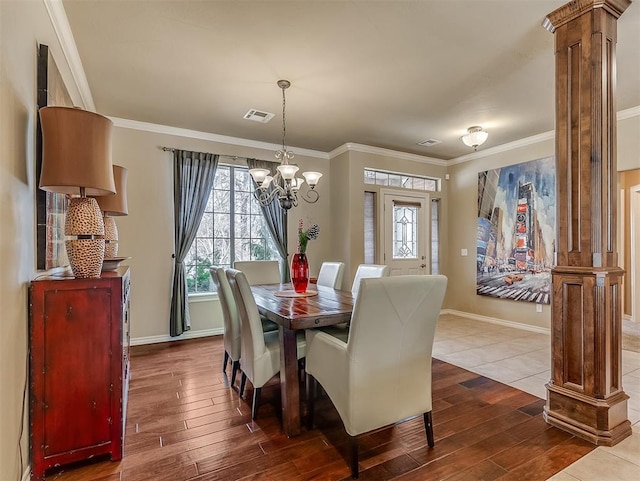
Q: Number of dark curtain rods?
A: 1